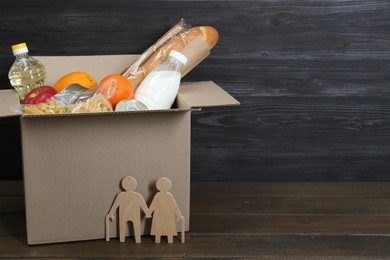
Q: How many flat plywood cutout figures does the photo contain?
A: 2